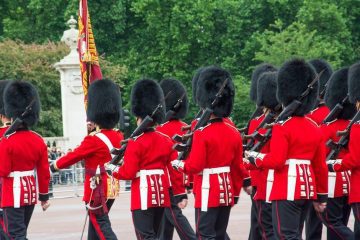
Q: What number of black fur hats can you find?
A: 13